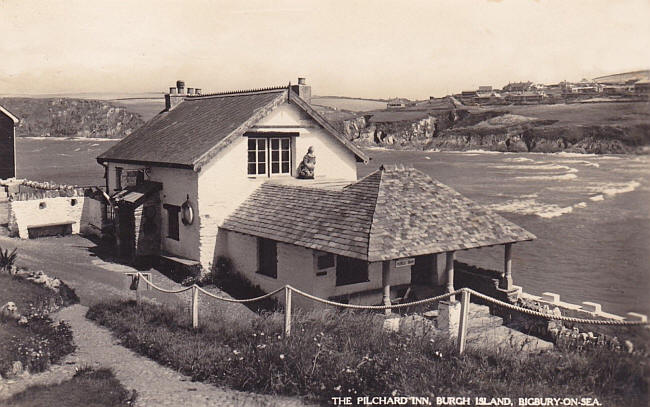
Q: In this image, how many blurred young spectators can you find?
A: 0